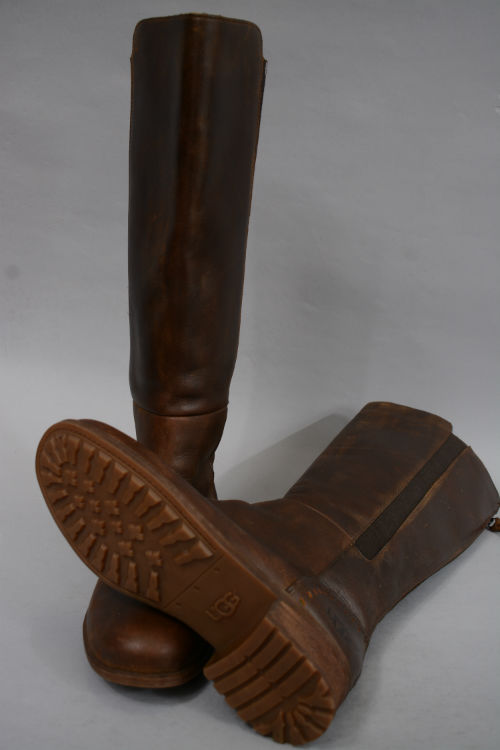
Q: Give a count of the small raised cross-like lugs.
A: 10